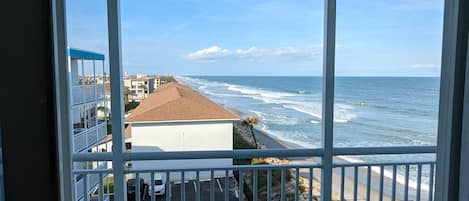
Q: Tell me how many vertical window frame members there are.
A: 4